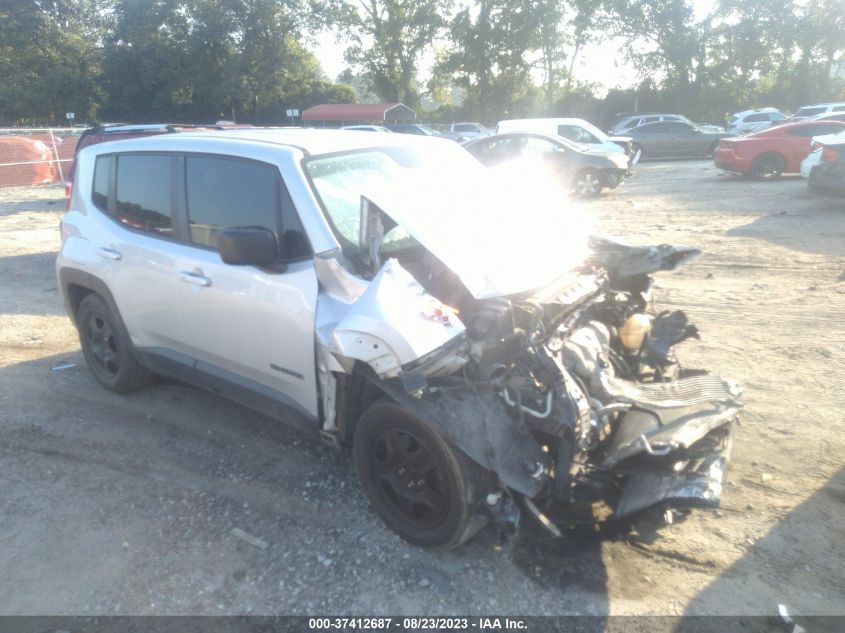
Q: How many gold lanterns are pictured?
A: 0